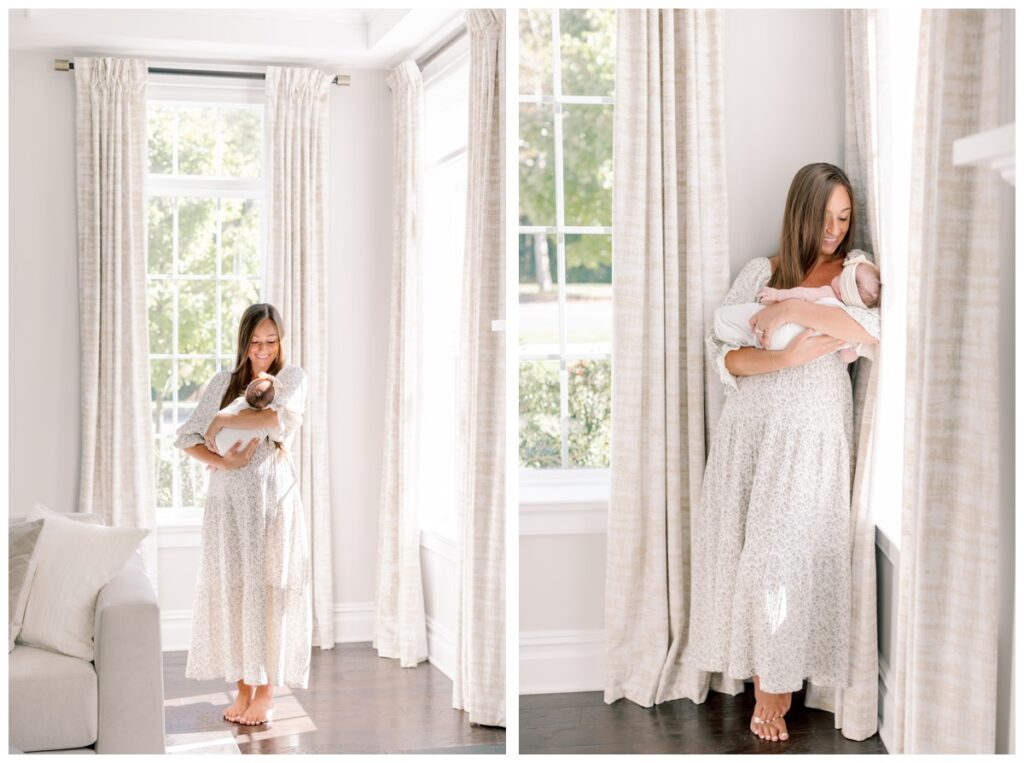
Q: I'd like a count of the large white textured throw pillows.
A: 1